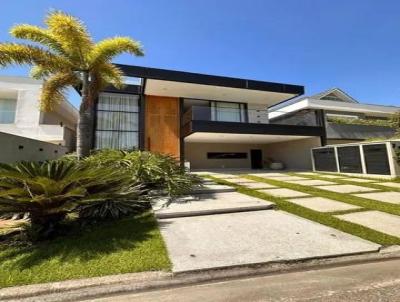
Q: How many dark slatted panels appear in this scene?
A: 3